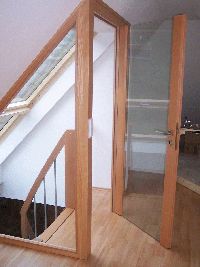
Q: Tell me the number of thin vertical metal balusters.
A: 3